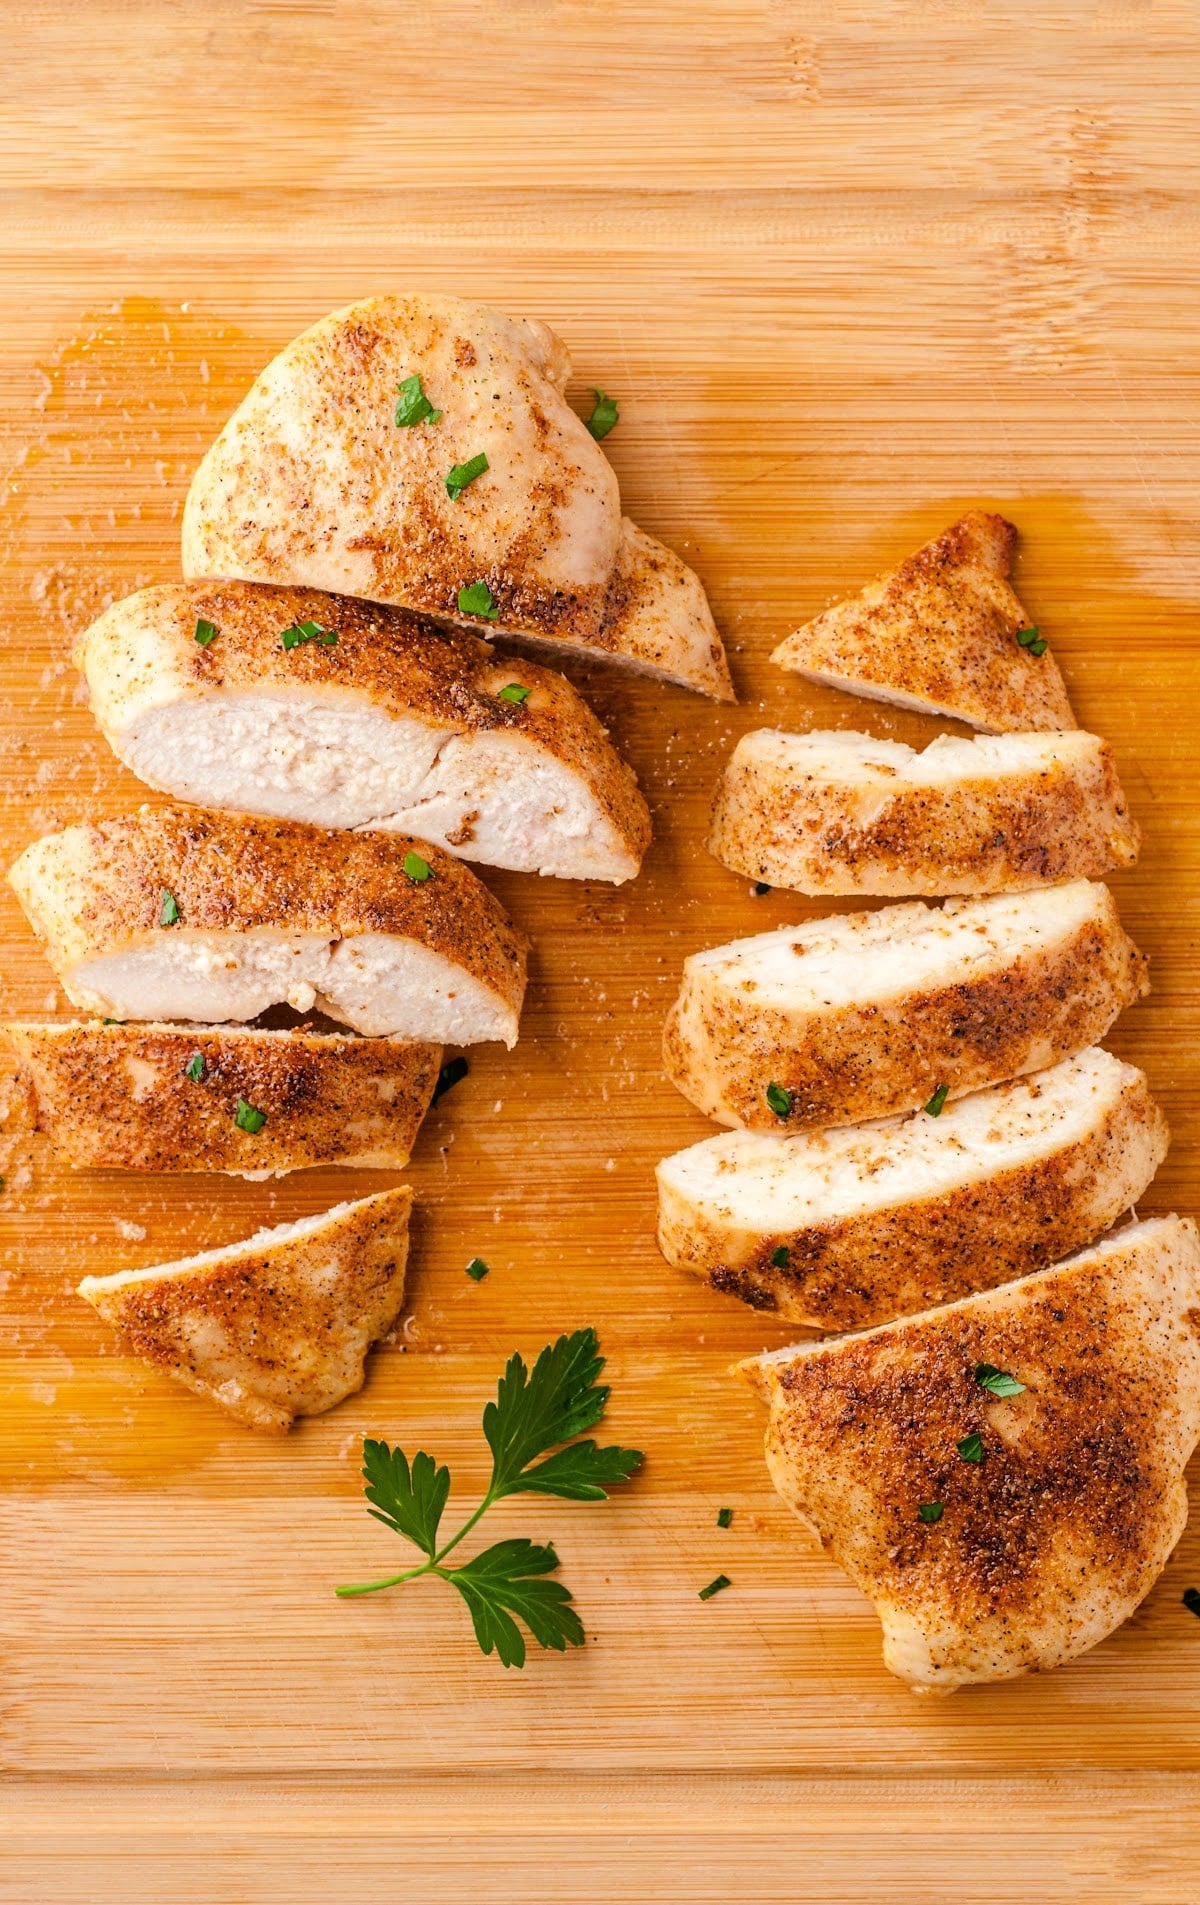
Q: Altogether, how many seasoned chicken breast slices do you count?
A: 10